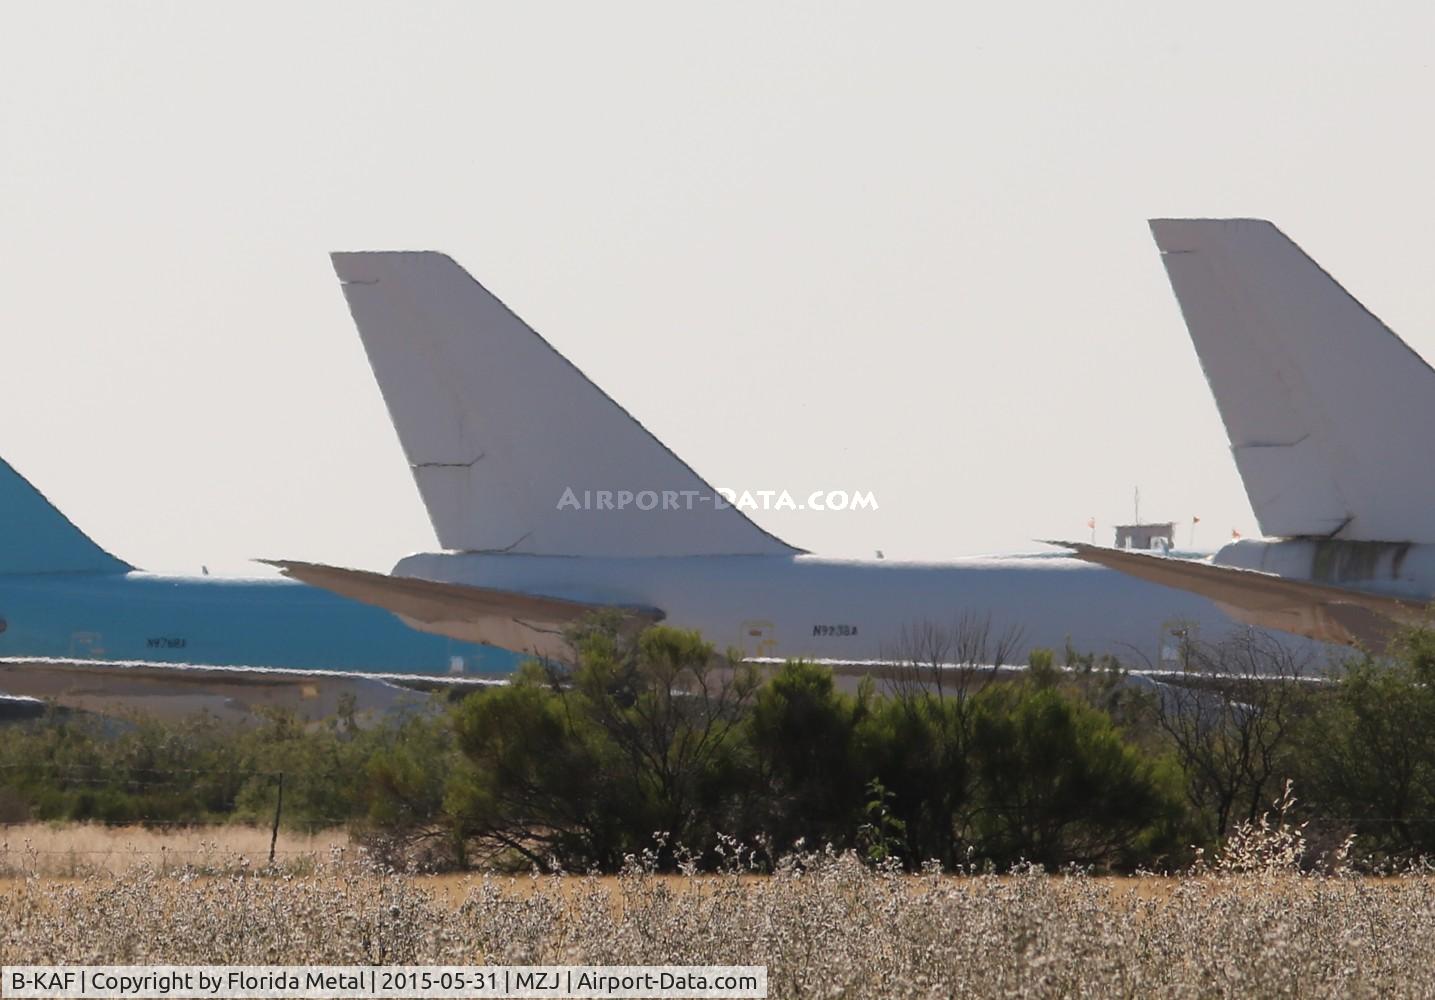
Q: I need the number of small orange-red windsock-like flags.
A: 3